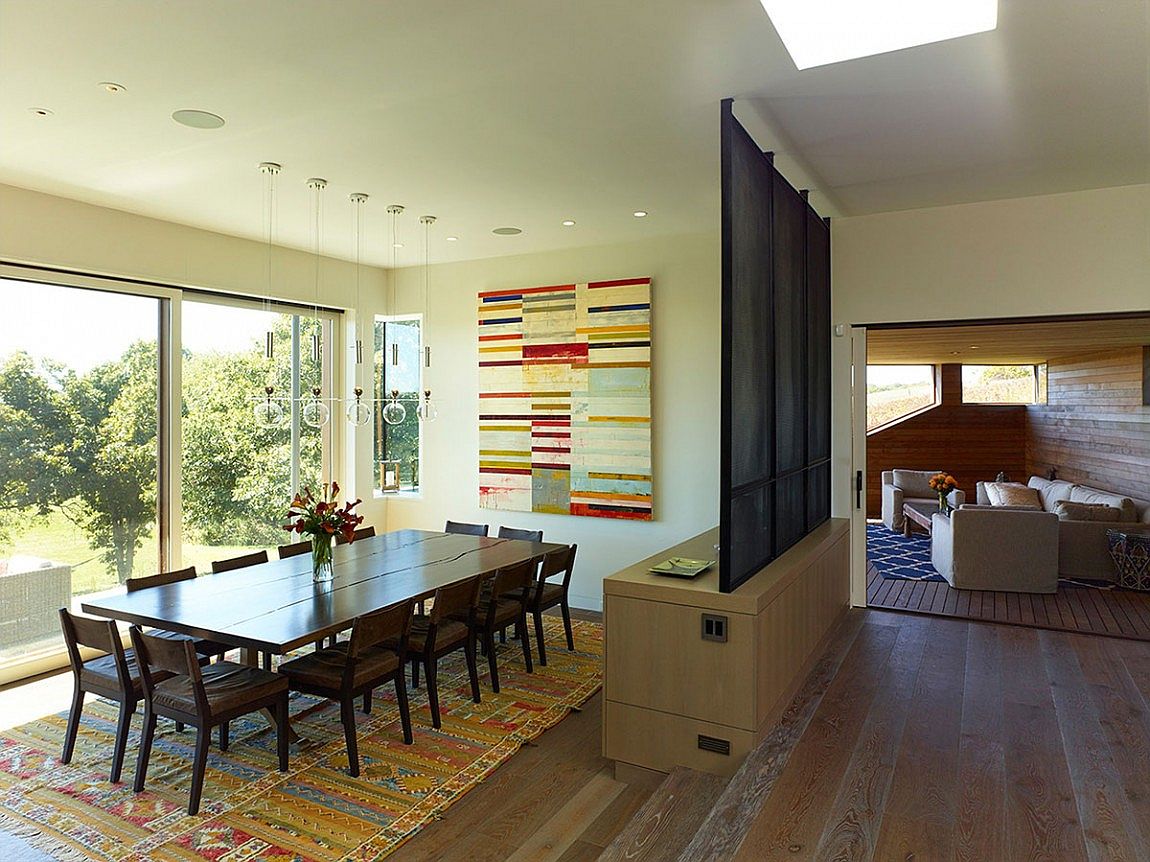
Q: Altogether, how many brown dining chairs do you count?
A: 12